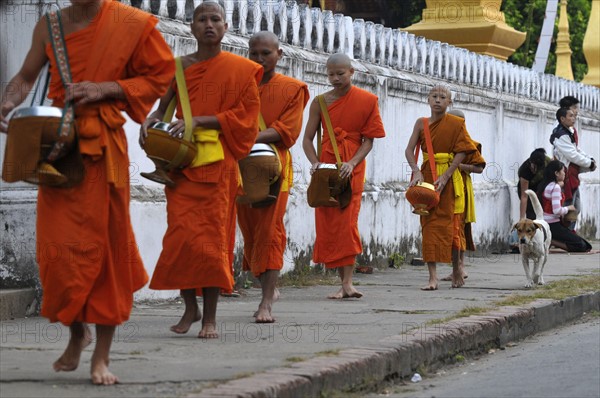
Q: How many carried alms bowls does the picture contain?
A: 5